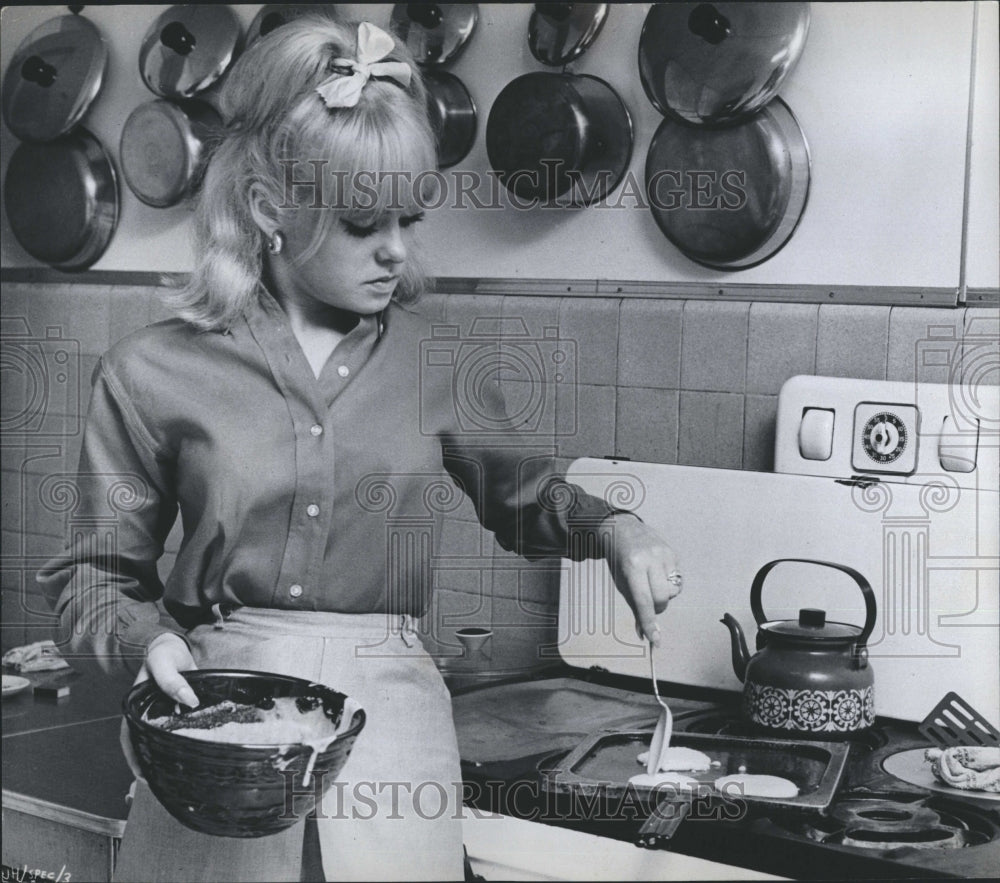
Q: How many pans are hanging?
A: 5